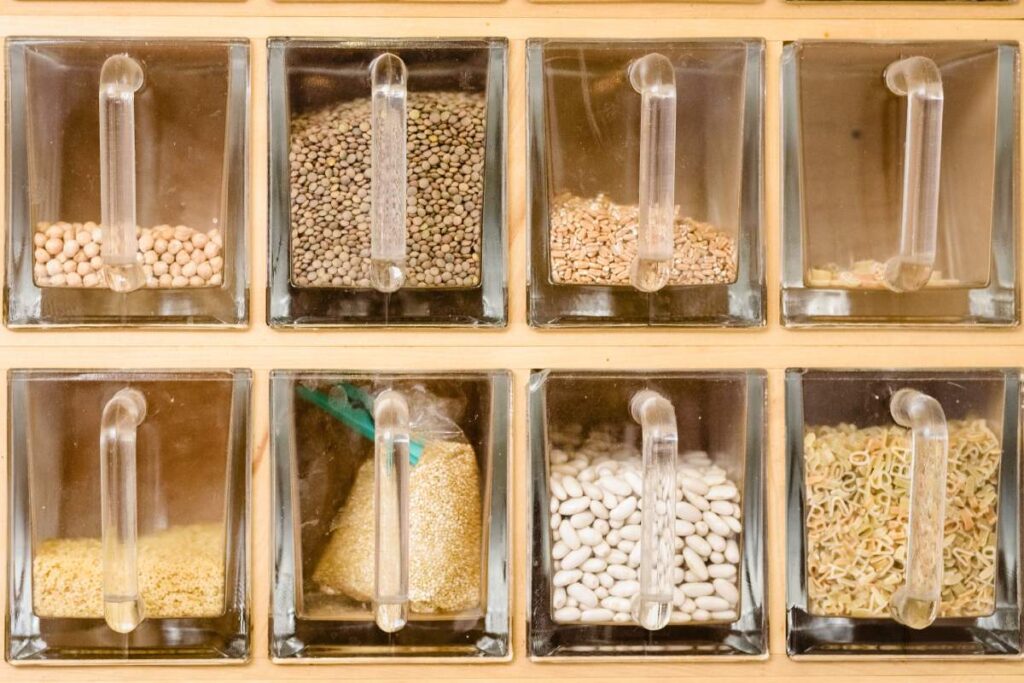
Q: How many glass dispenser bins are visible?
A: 8